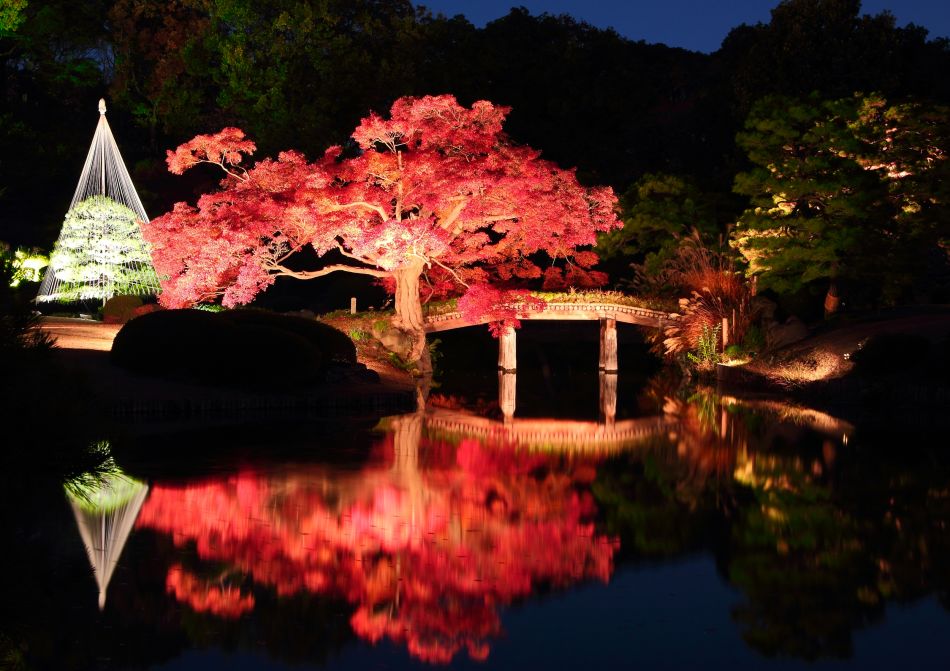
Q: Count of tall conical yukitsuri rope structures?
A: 1